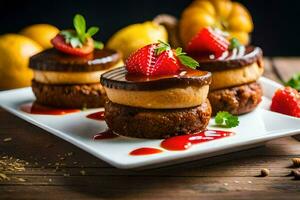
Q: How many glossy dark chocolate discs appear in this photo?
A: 3